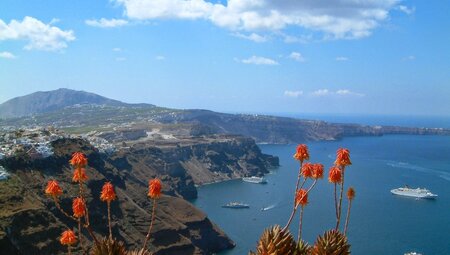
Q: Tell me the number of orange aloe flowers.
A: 14